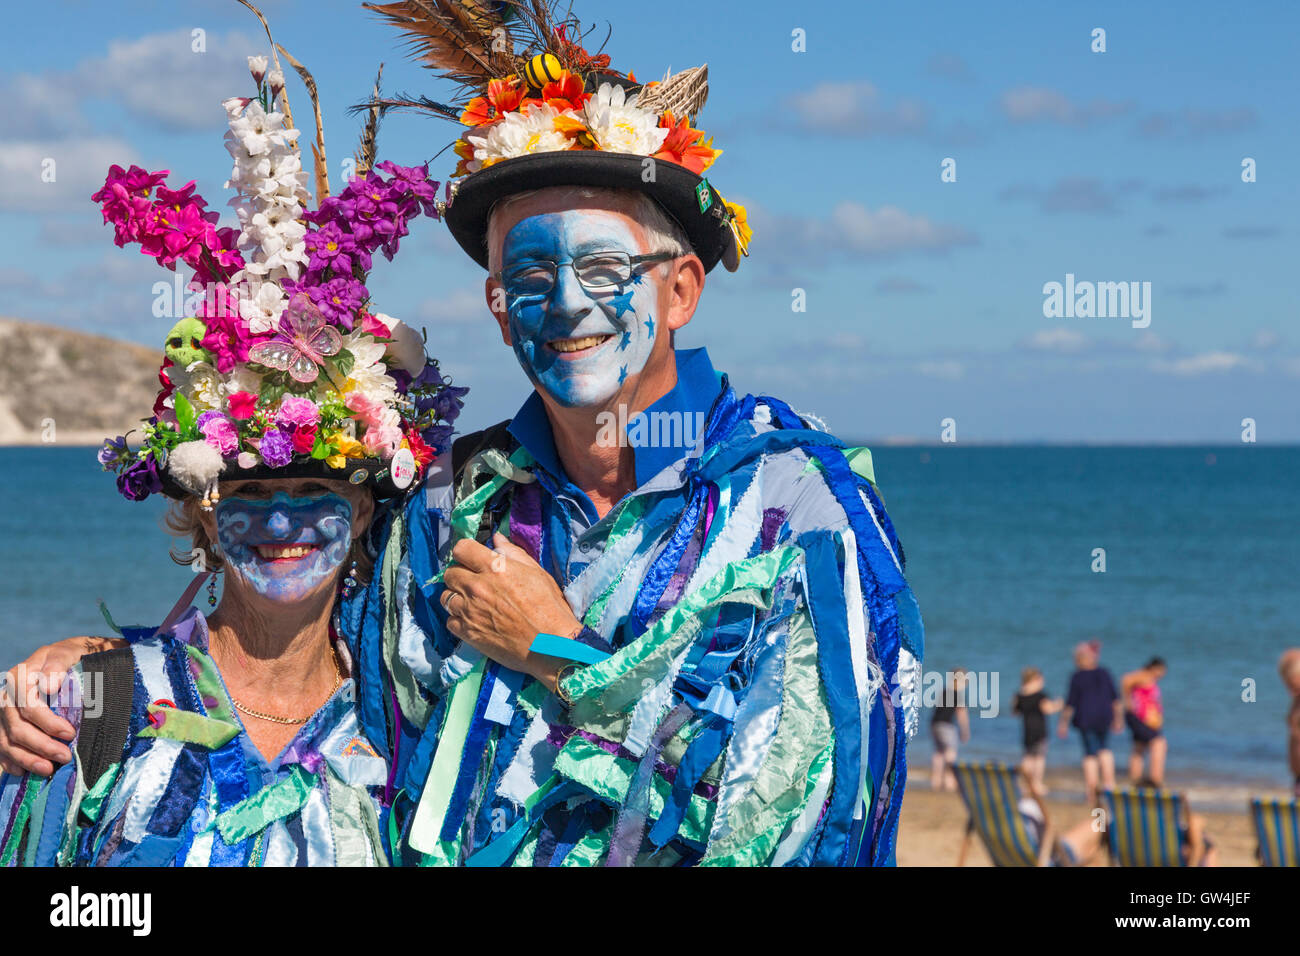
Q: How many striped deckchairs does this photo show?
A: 3